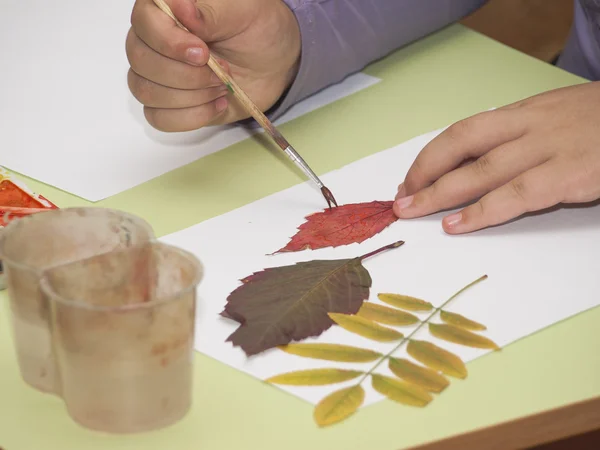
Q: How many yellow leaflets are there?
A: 11